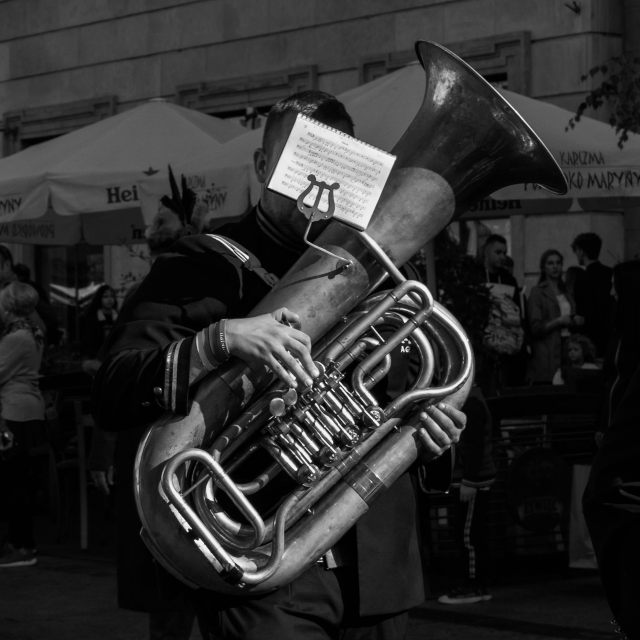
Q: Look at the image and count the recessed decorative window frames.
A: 3